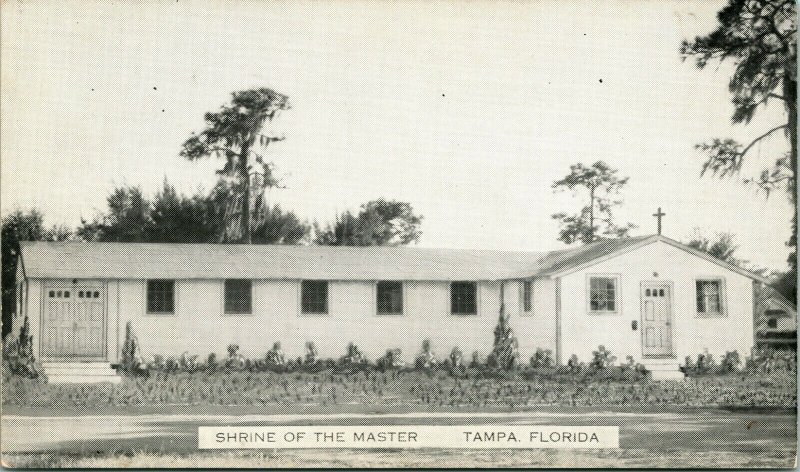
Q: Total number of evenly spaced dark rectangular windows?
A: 5